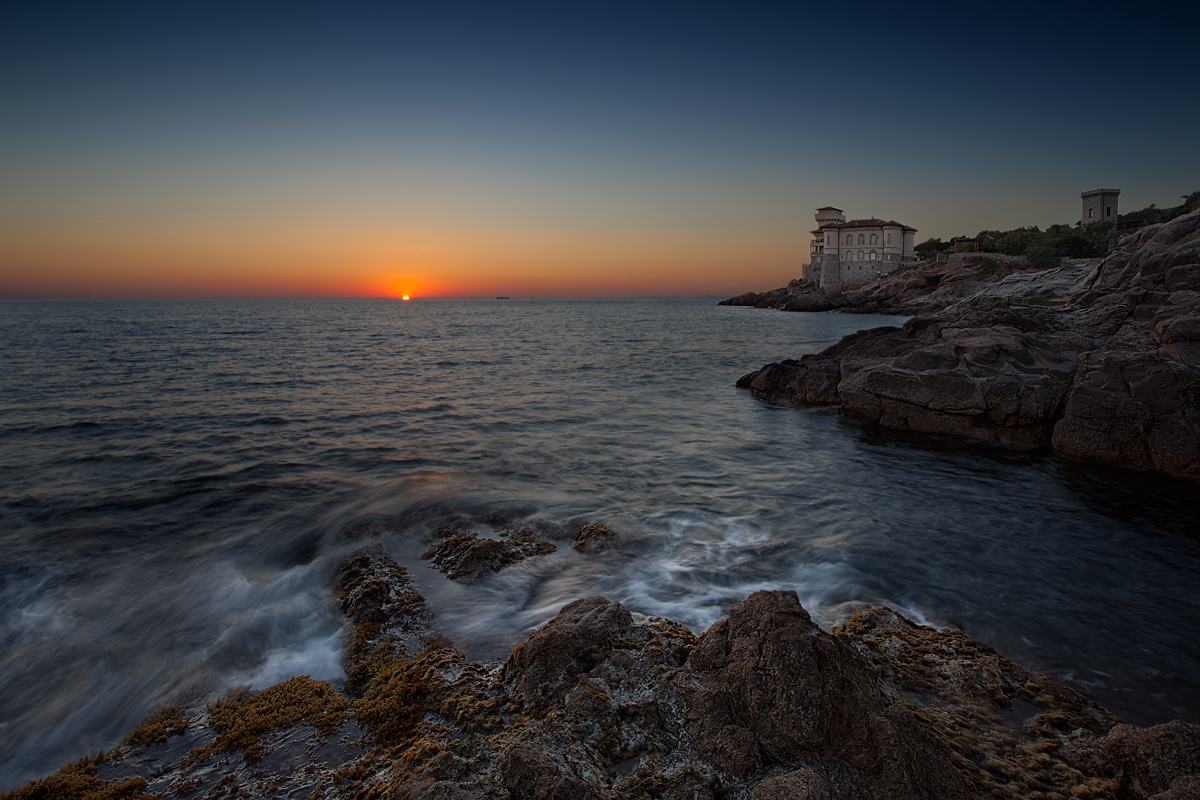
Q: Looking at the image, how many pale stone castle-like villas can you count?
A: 1